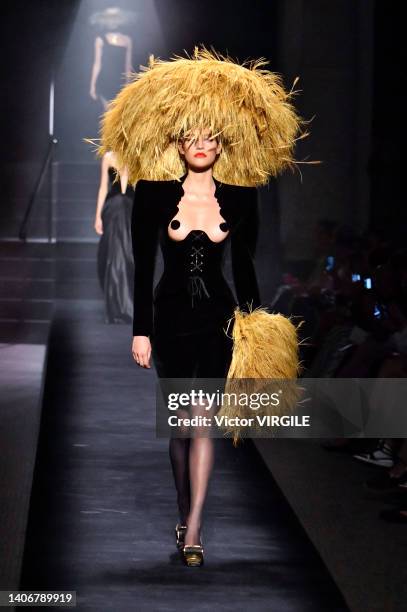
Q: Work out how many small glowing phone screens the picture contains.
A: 4